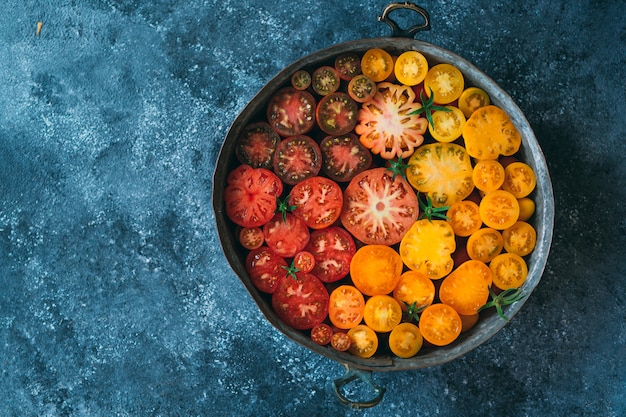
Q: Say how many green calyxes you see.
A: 7